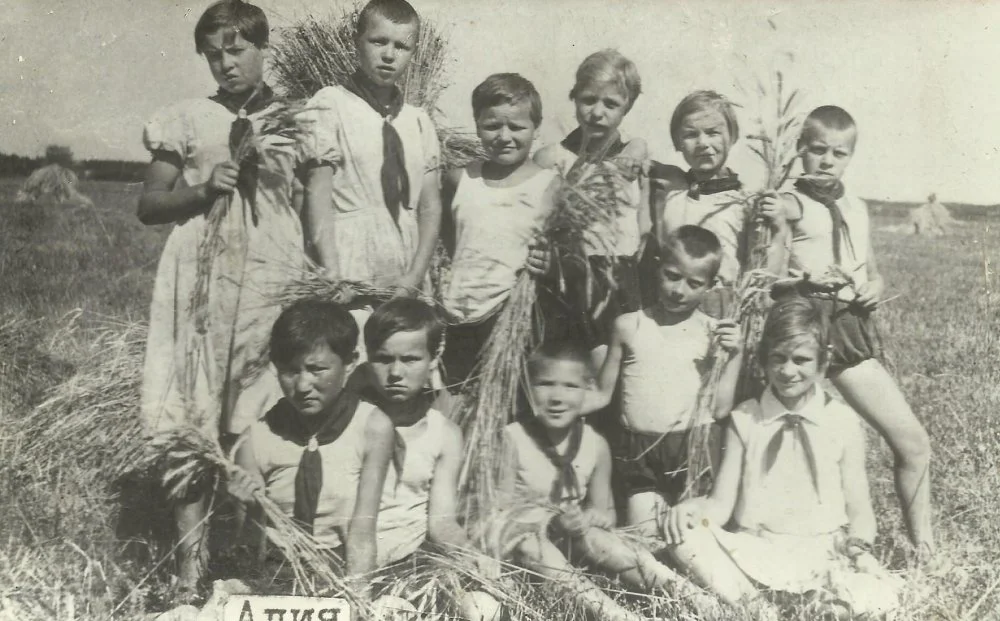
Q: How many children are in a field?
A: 11